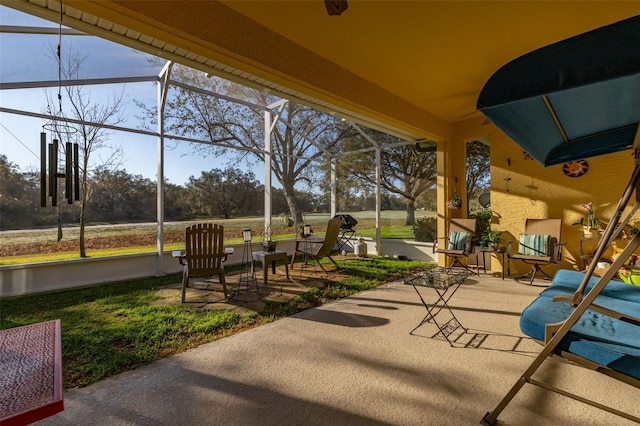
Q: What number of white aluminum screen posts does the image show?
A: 4